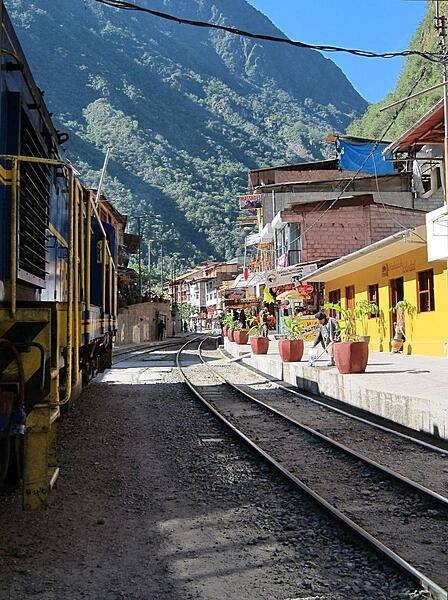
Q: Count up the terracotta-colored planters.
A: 6